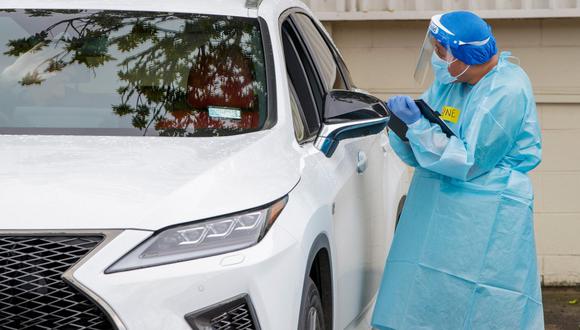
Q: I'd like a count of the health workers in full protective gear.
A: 1